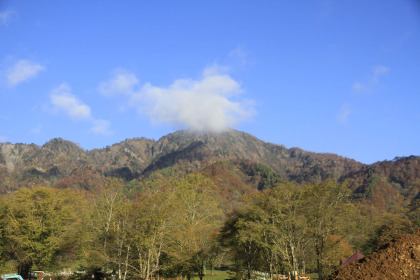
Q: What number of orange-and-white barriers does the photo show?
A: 2